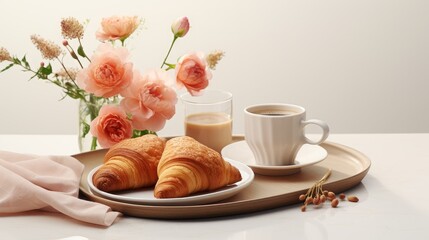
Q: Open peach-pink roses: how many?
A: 5